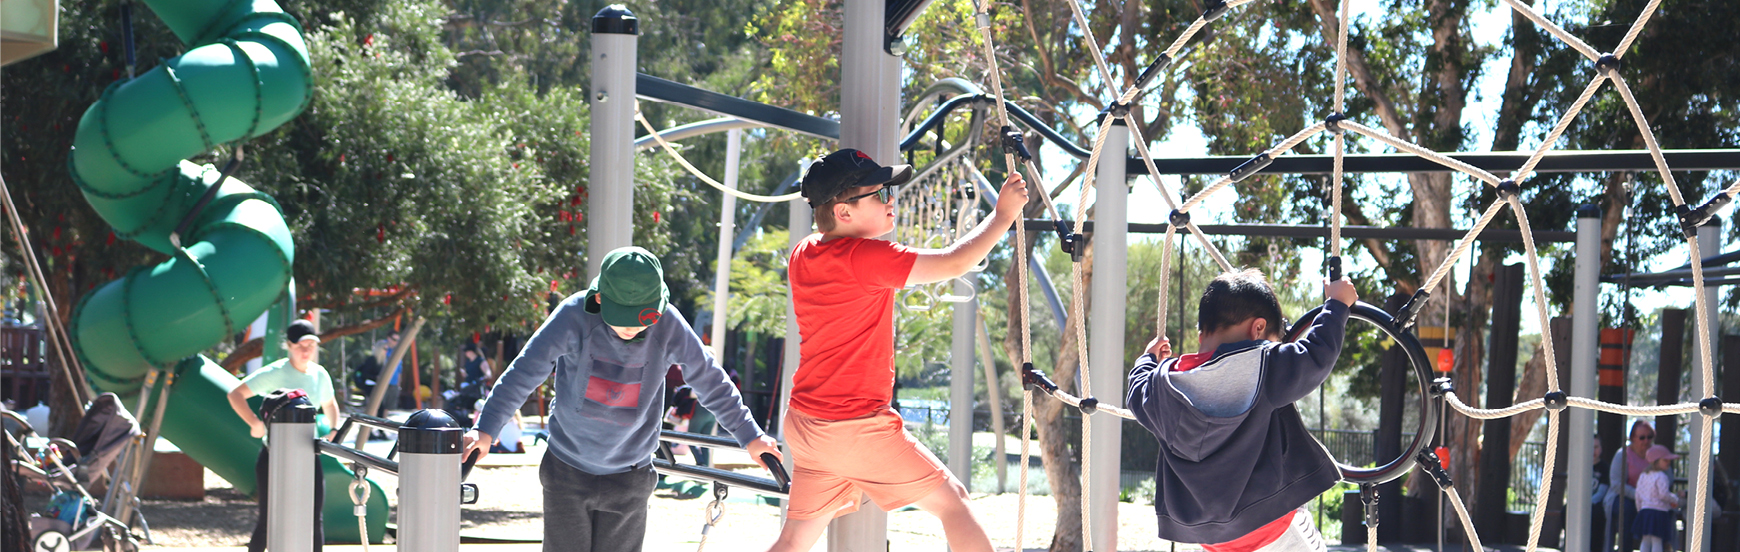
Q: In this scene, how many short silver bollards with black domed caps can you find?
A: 2